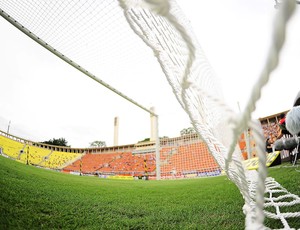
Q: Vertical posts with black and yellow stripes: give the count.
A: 3